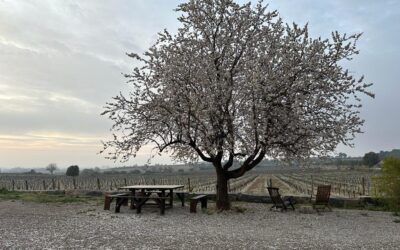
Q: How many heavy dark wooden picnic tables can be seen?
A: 1